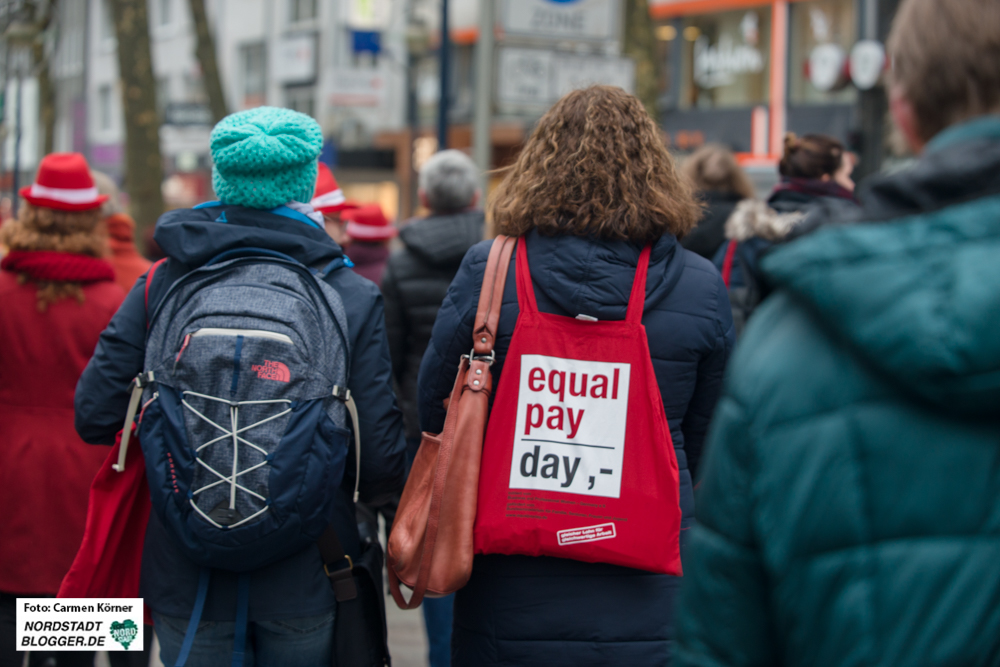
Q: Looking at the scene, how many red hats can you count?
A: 3